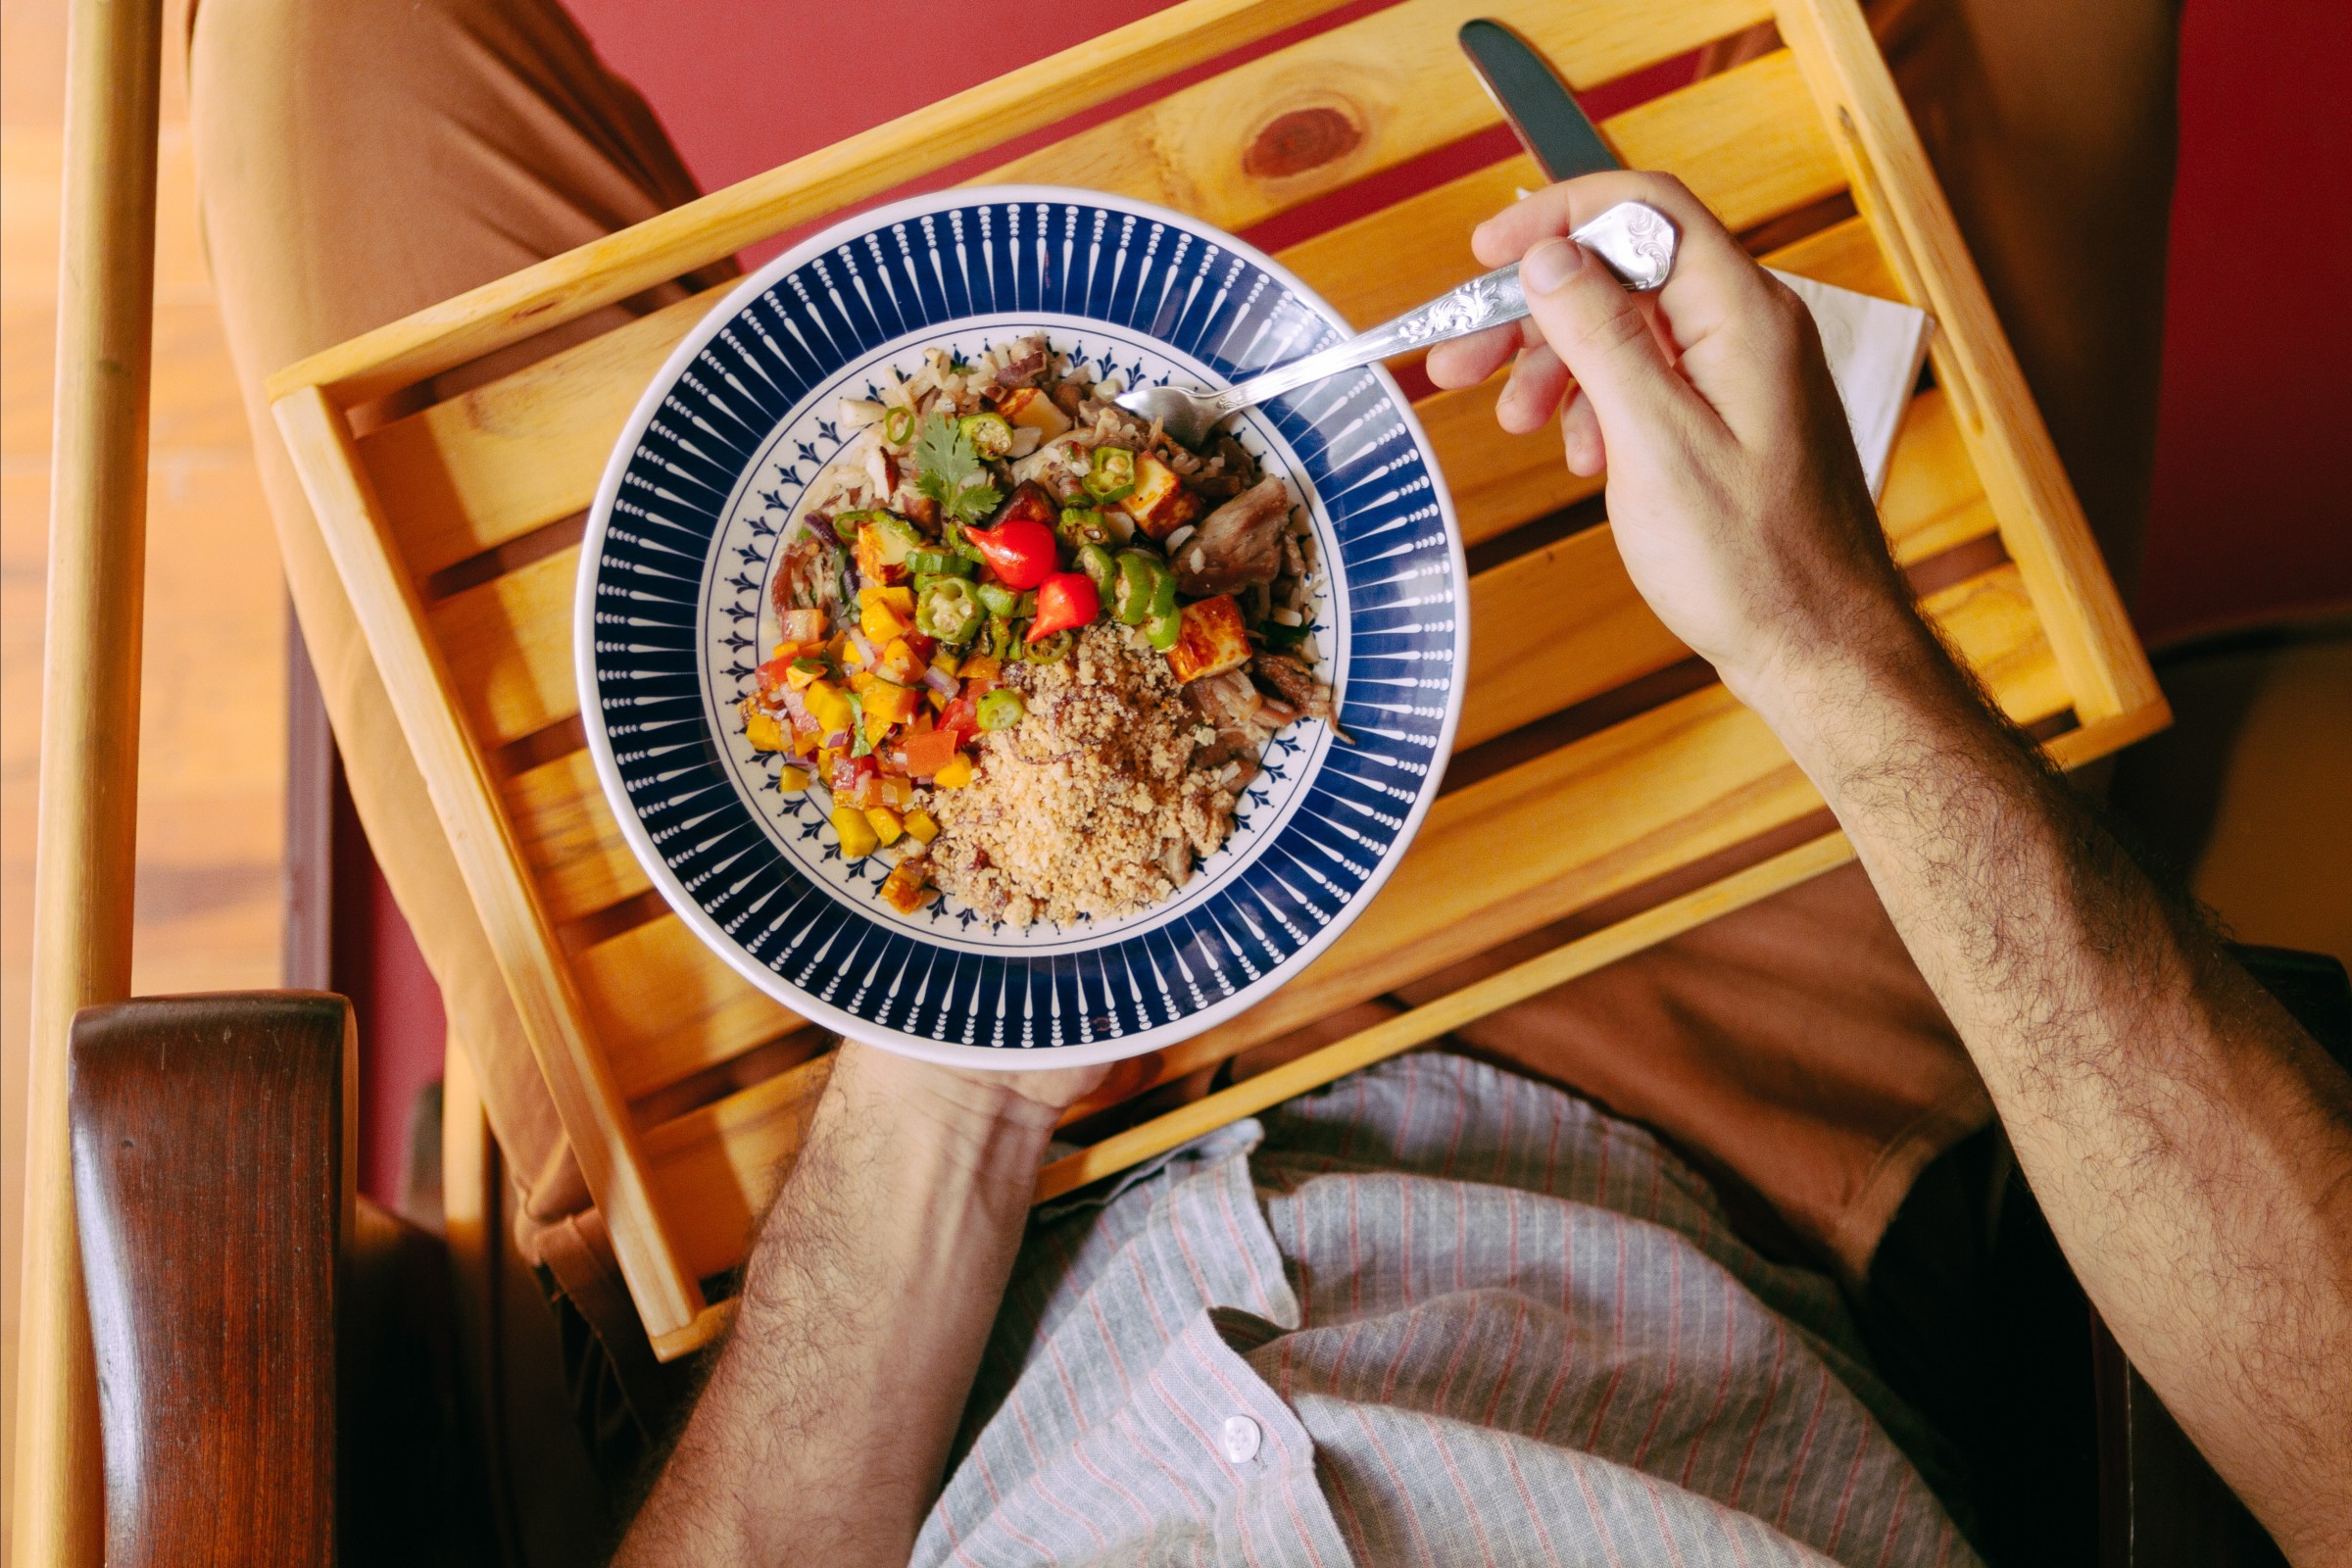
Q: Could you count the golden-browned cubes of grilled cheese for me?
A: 4